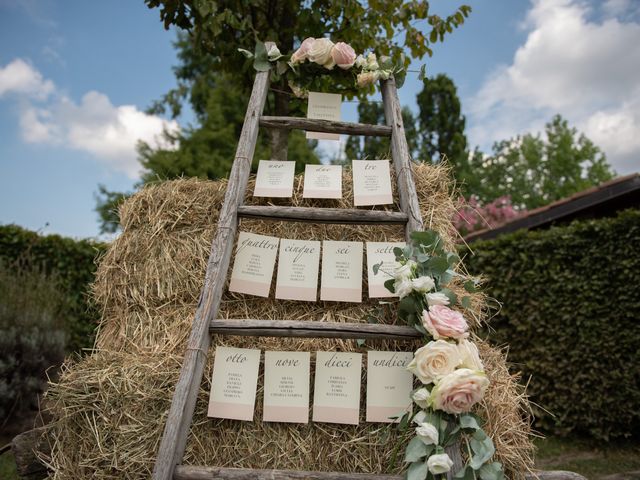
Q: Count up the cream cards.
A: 12